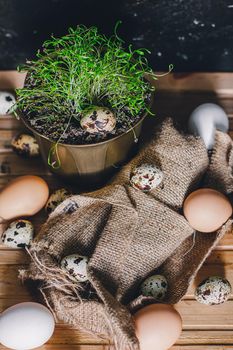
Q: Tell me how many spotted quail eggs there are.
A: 9